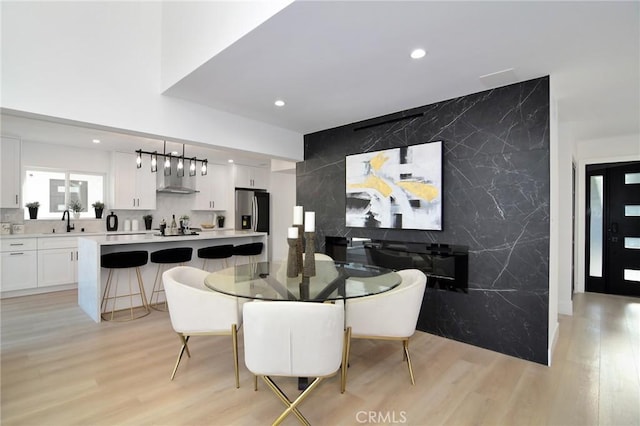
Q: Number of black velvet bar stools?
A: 4